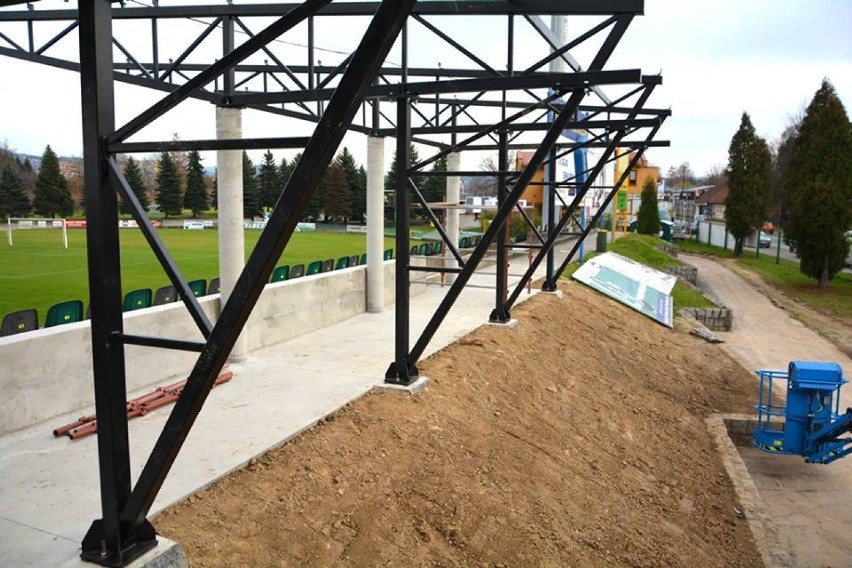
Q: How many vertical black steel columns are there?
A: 4